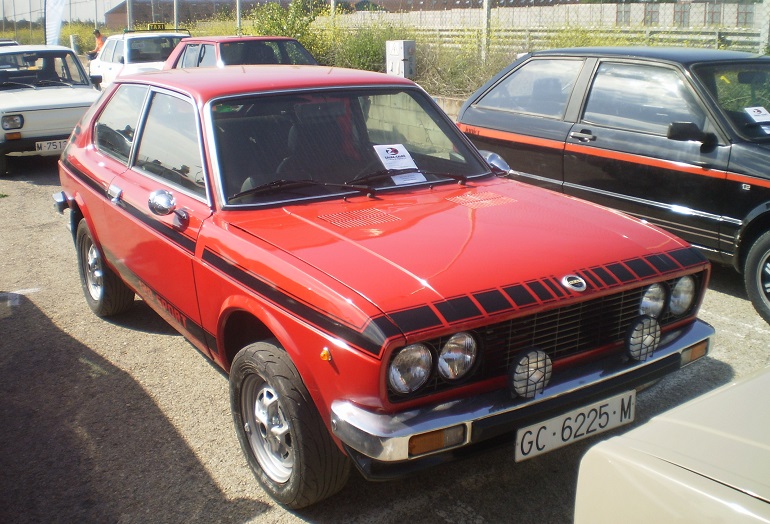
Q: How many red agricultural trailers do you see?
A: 0